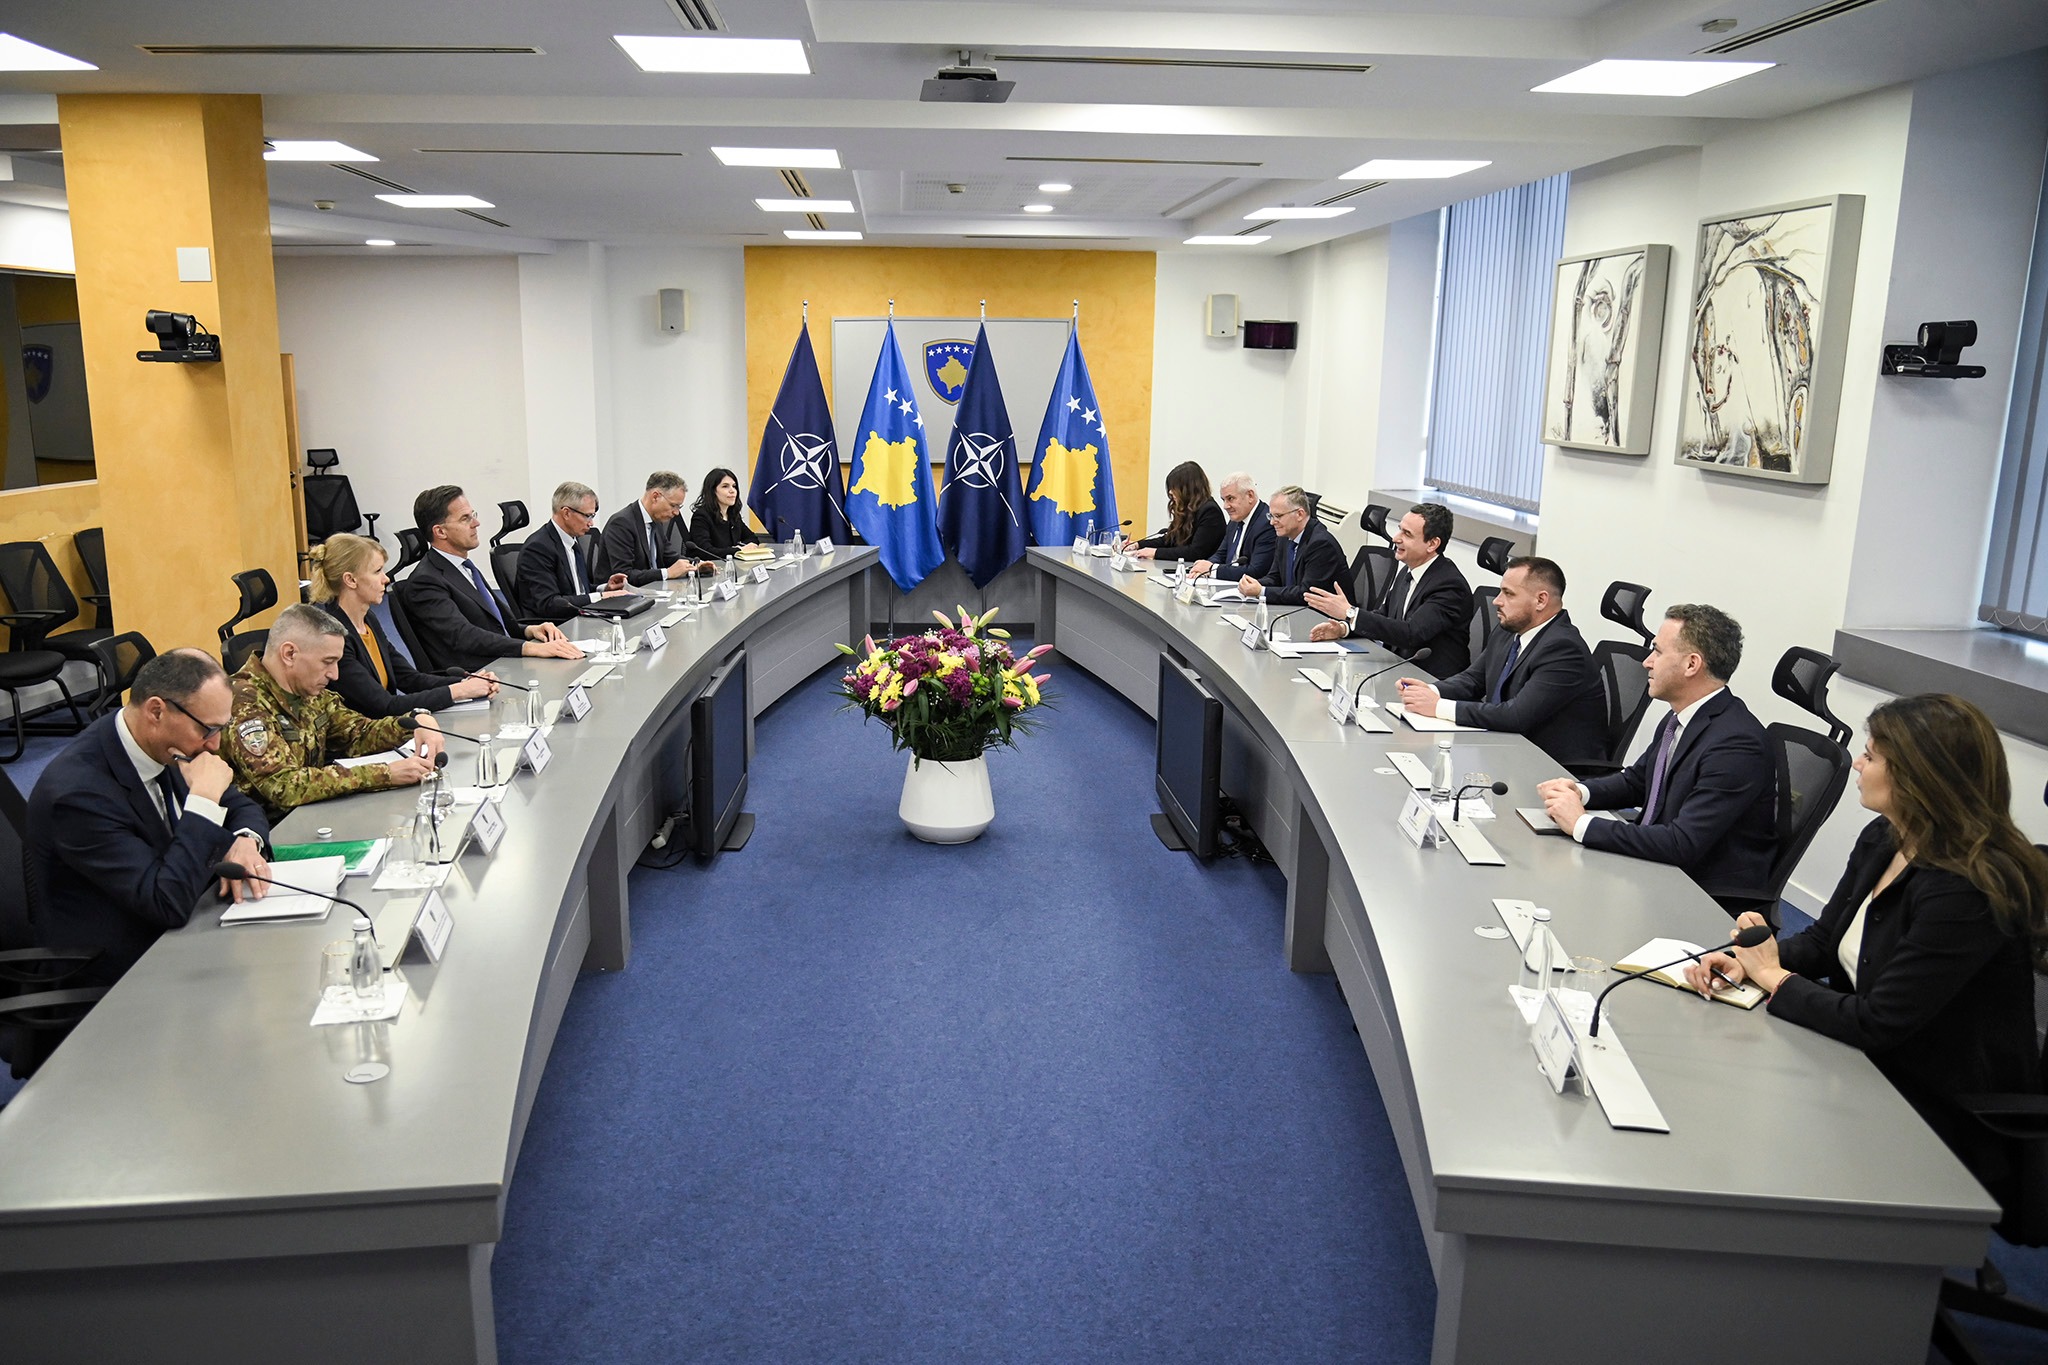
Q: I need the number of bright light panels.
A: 11